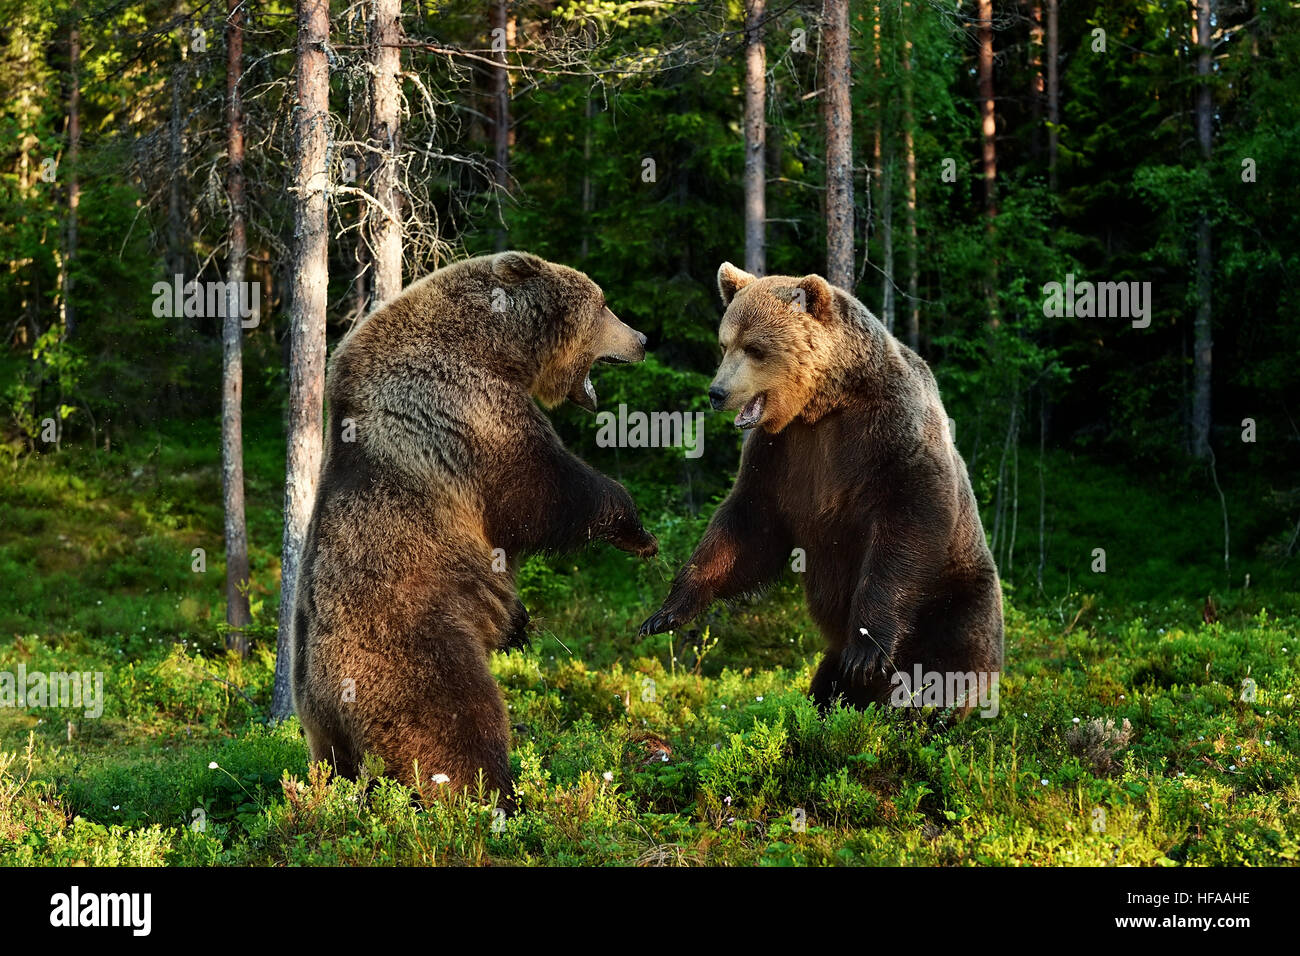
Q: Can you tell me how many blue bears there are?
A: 0